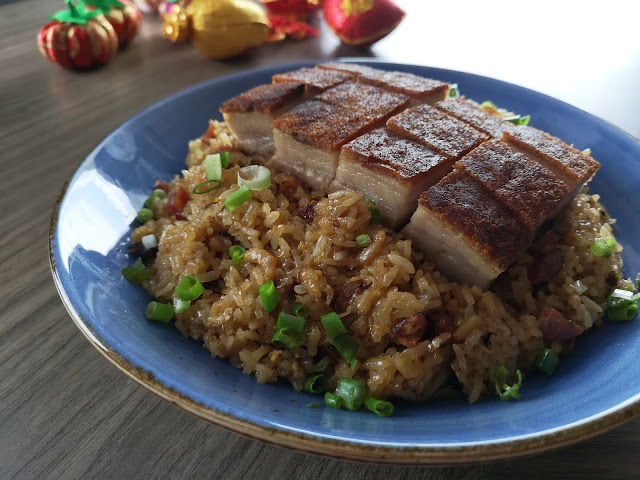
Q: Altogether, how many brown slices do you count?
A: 12